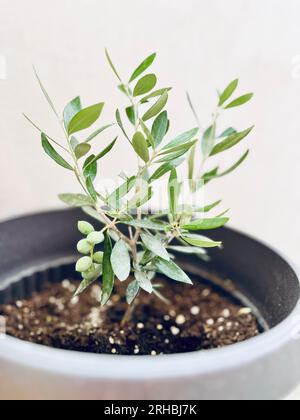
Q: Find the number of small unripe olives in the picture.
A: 6